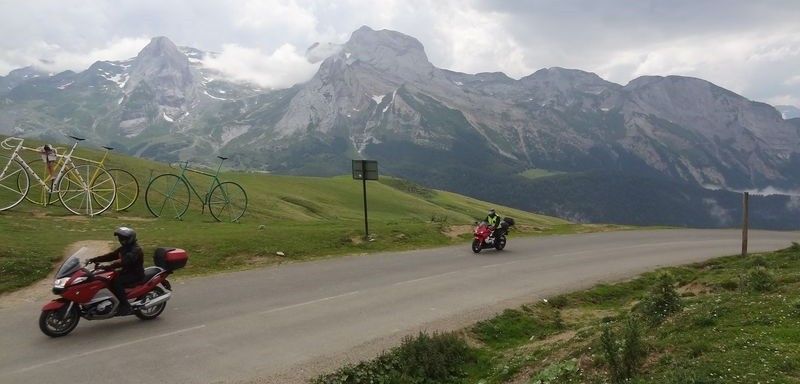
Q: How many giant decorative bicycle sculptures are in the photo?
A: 3